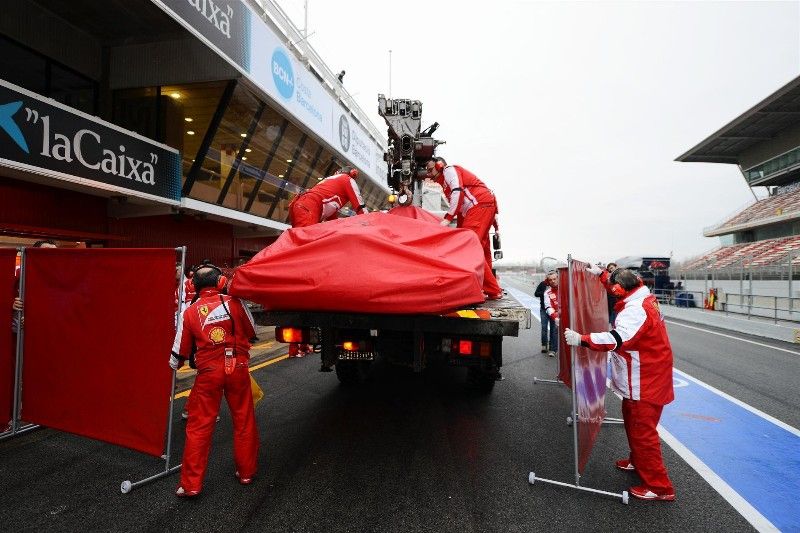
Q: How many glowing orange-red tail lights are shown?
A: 3